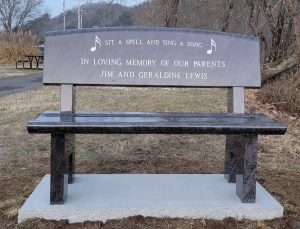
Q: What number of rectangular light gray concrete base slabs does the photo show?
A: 1